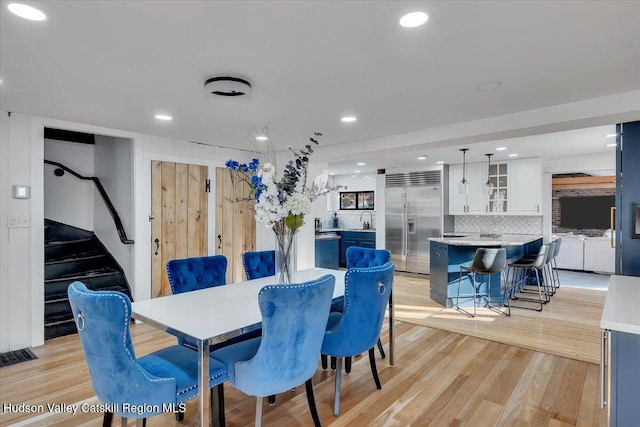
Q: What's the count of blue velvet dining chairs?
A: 6